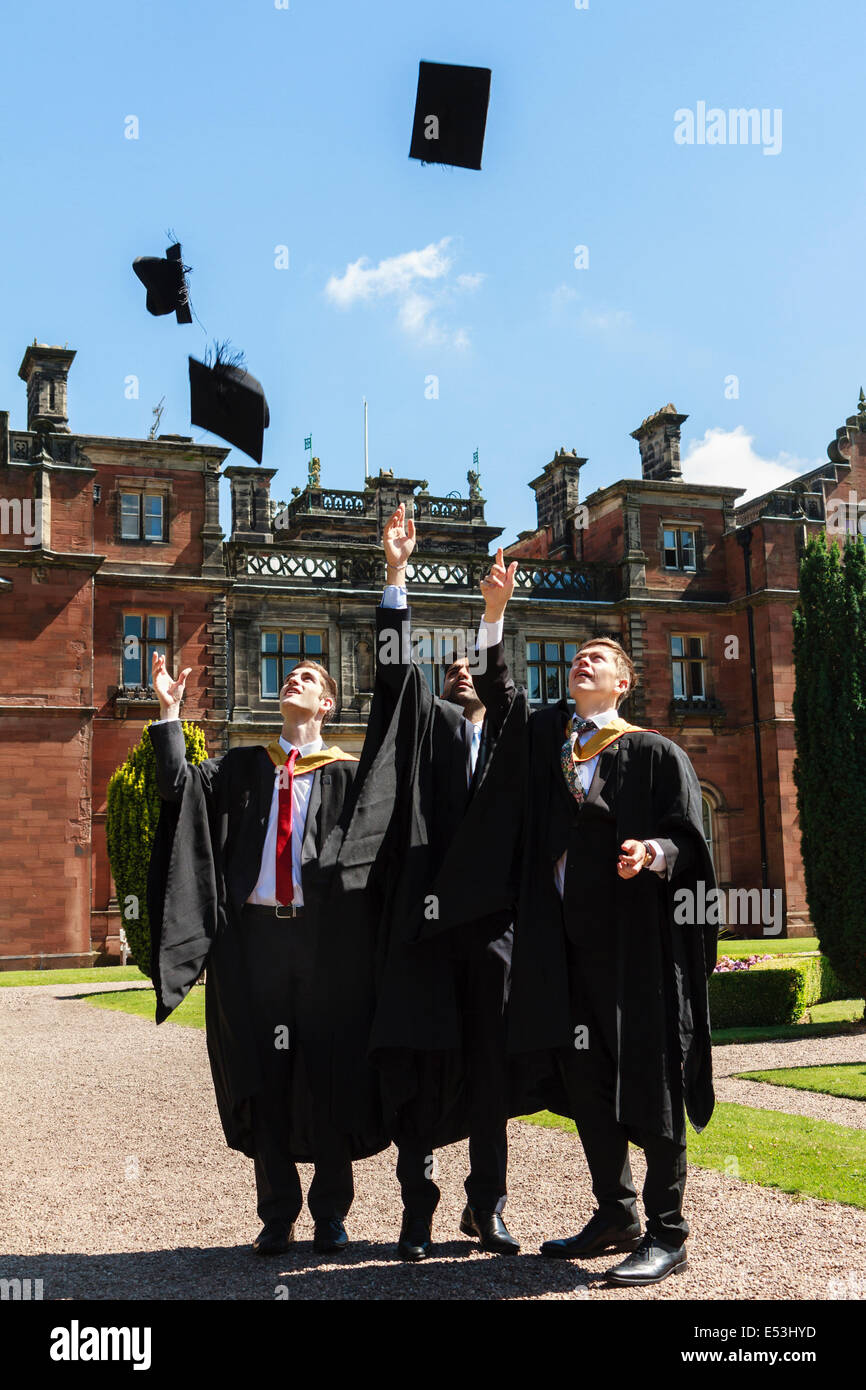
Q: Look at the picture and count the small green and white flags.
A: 2